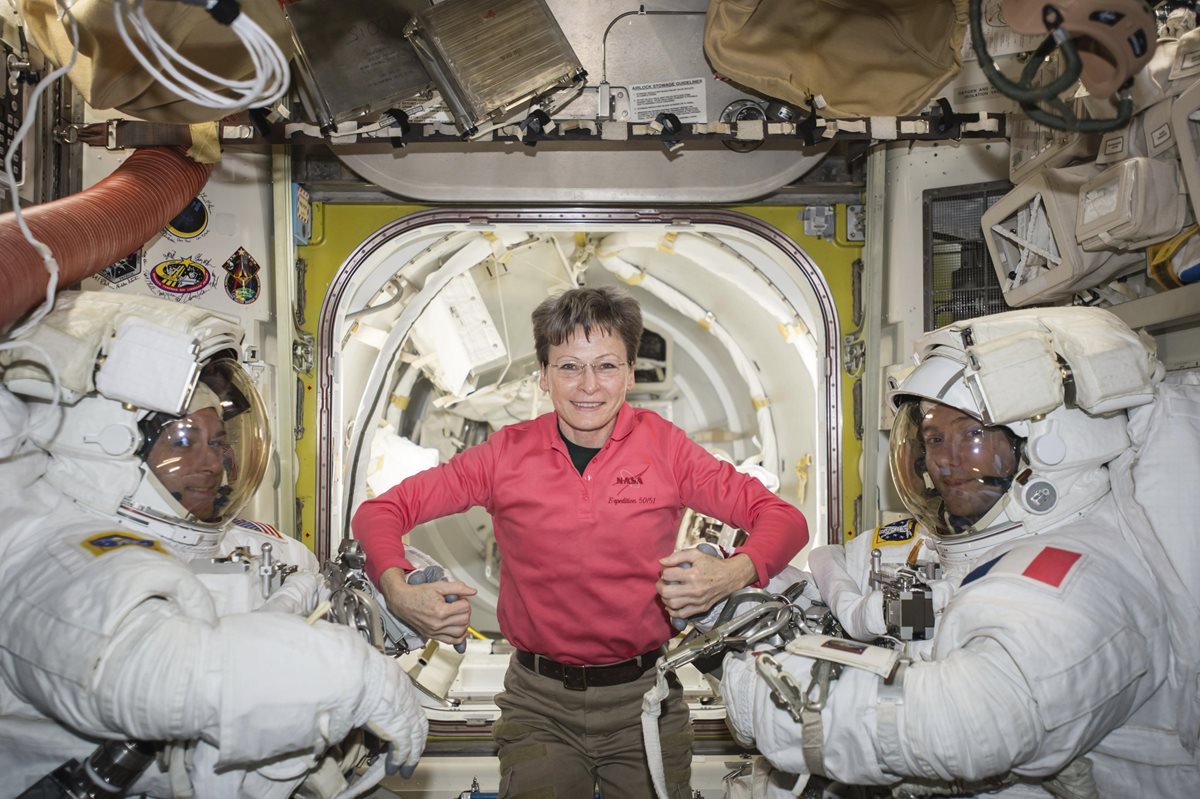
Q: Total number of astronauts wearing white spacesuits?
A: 2